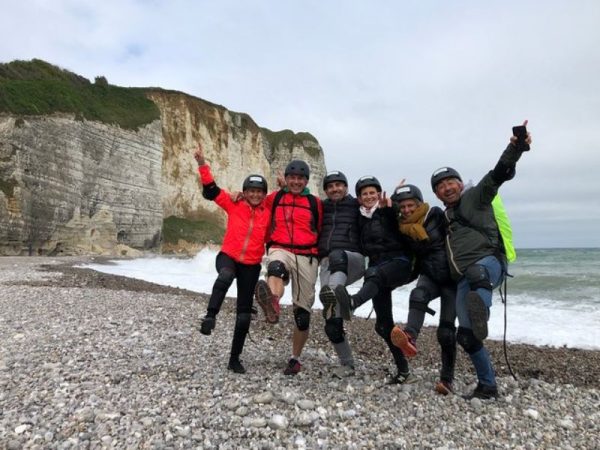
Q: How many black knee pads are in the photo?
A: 12